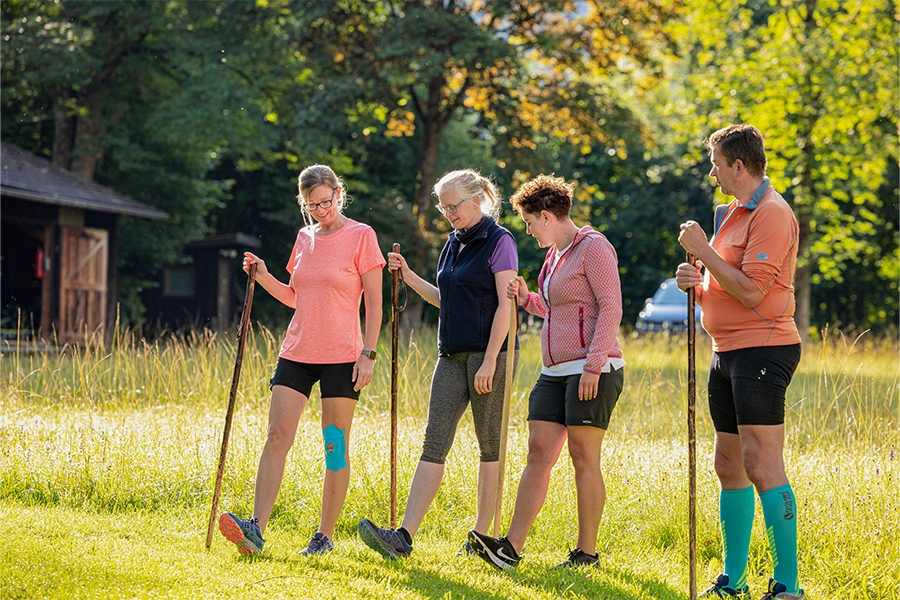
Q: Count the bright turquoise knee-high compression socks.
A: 2